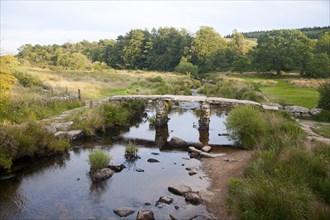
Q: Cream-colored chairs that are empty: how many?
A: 0